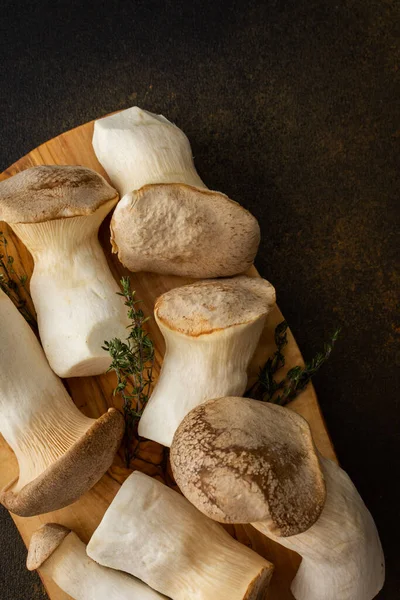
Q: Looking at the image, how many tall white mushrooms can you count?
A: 7